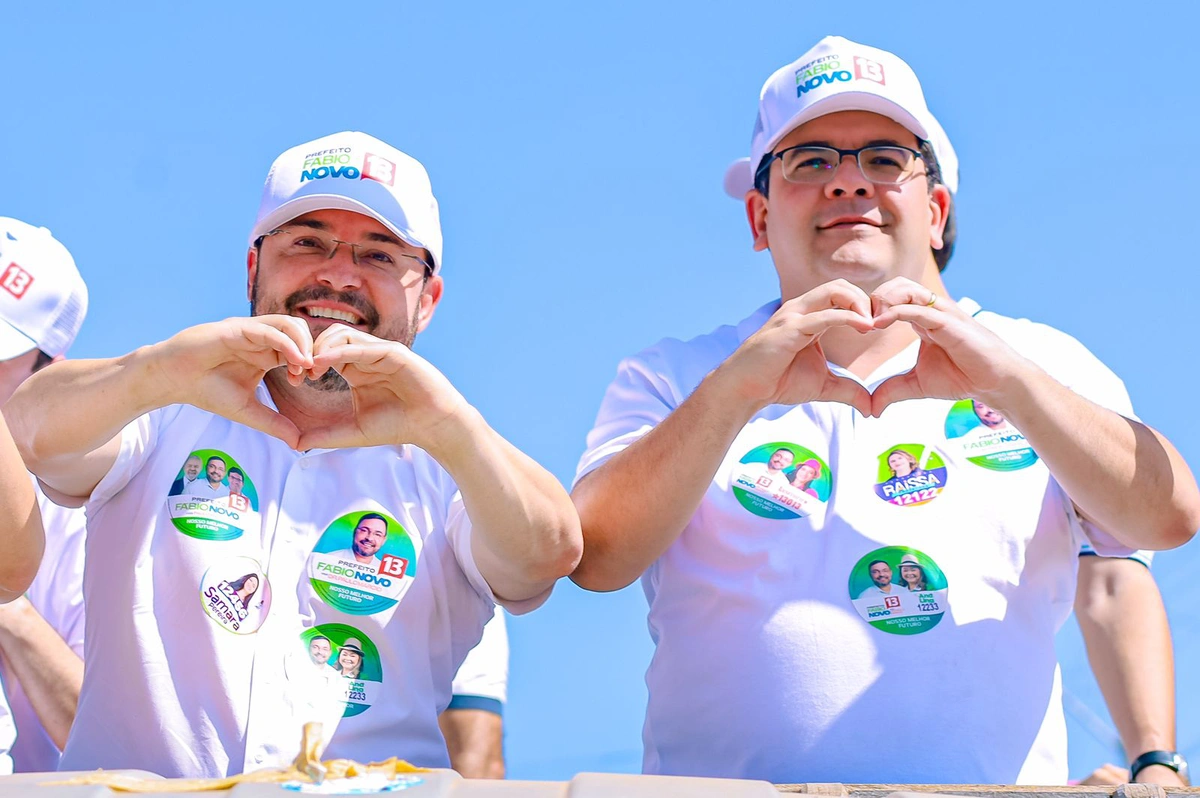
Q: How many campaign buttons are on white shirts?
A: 8